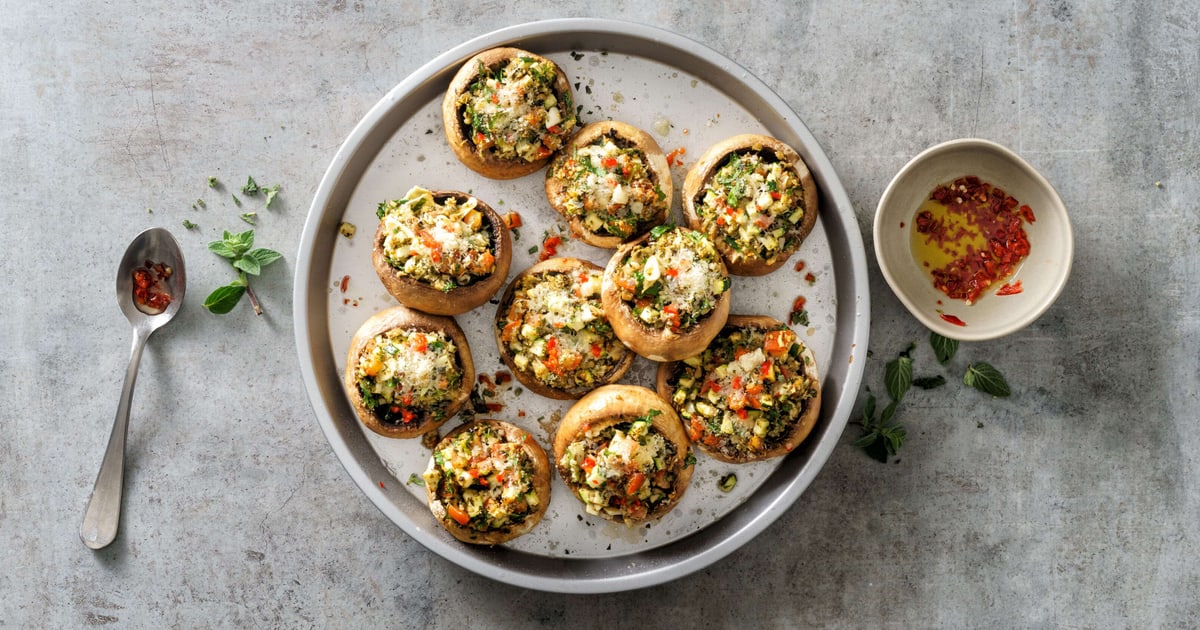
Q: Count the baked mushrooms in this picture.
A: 10